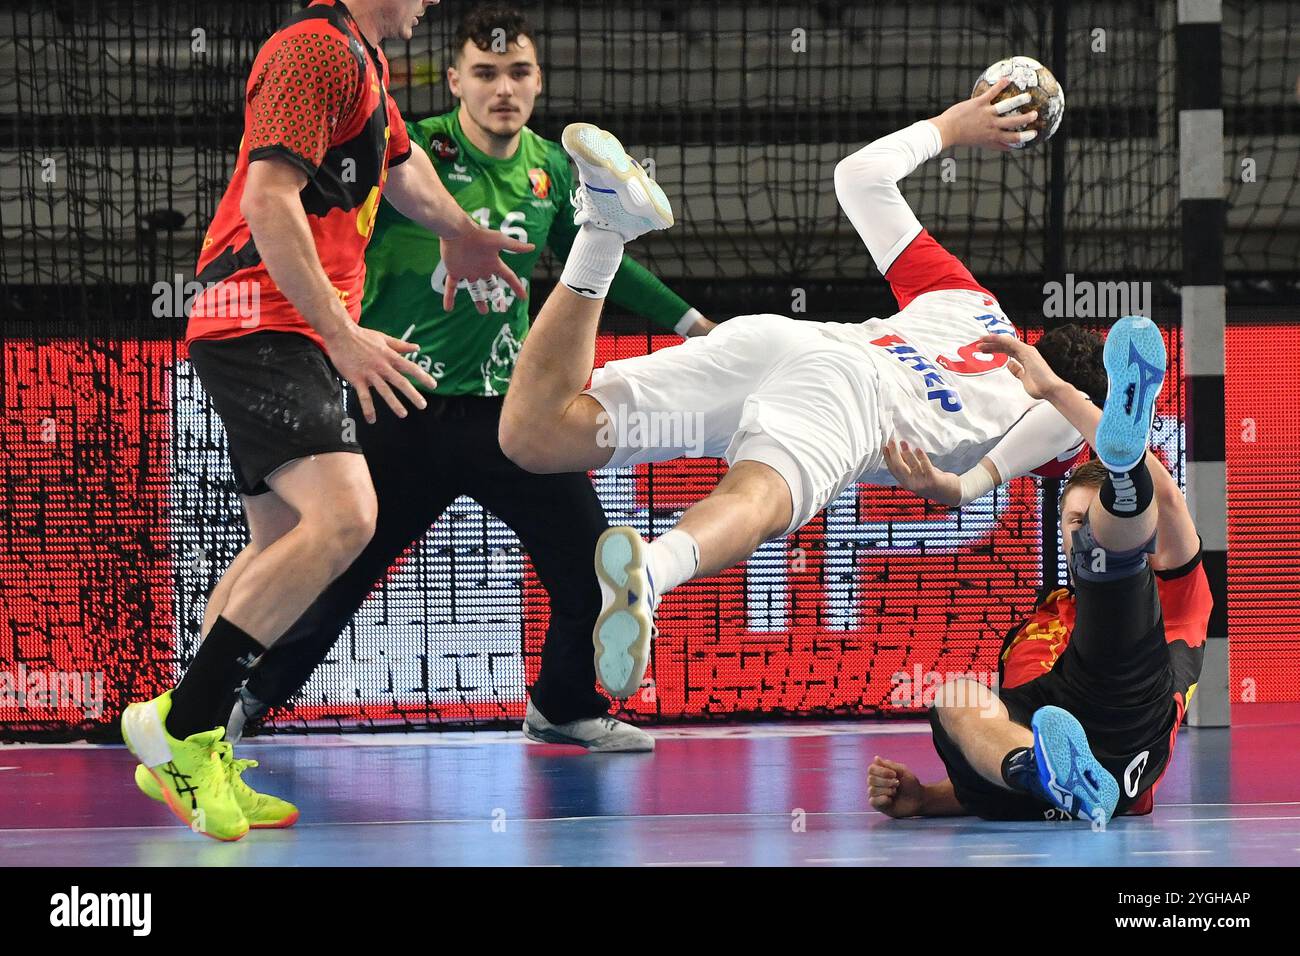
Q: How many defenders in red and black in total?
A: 2